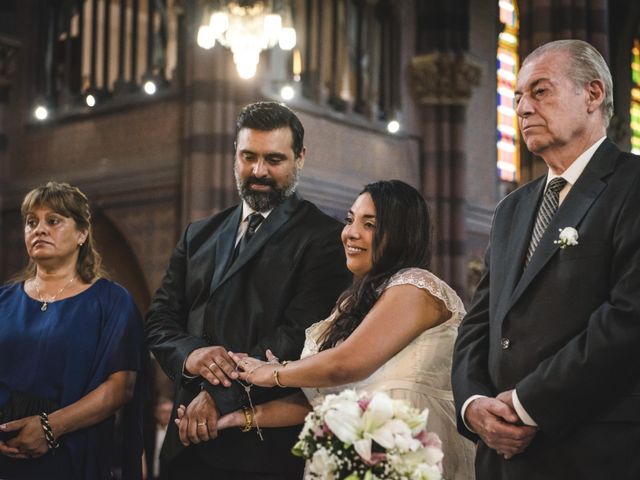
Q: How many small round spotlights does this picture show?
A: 5